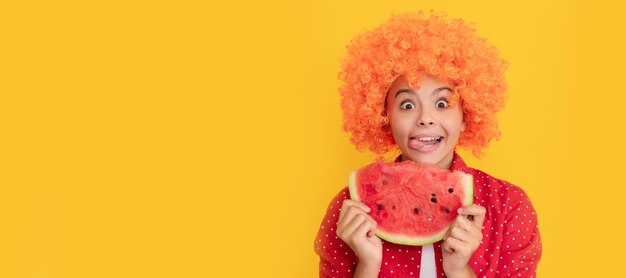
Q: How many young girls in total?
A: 1